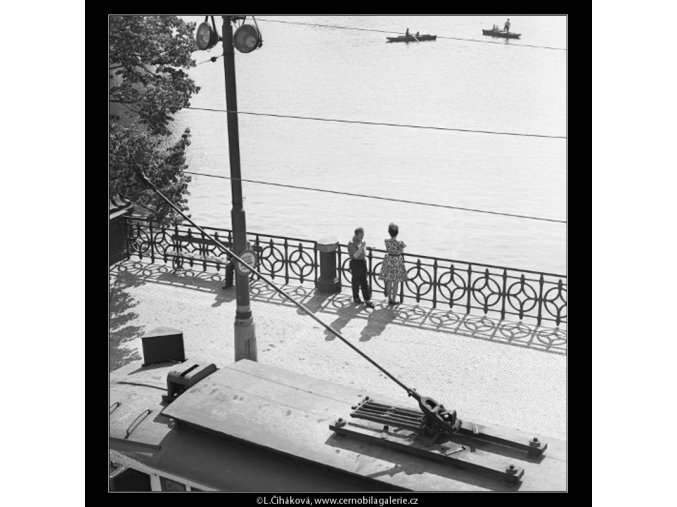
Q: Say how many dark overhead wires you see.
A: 3